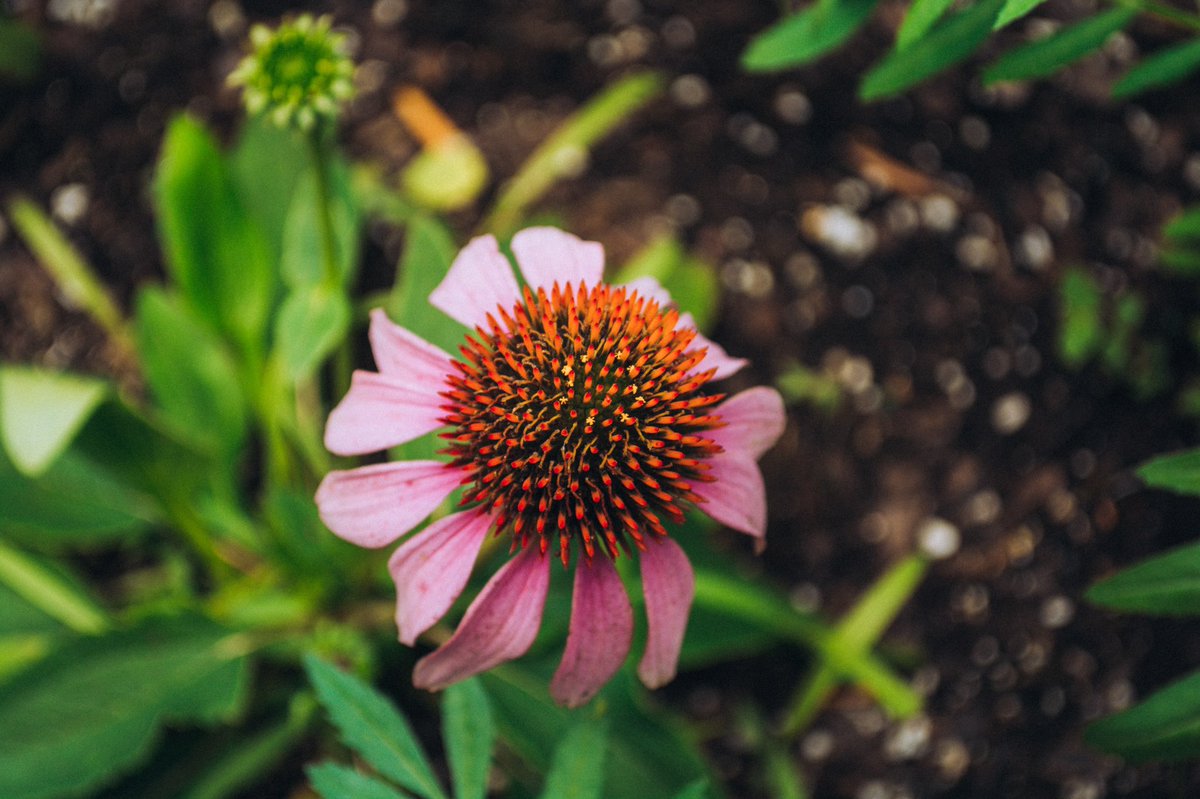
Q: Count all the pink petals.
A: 13